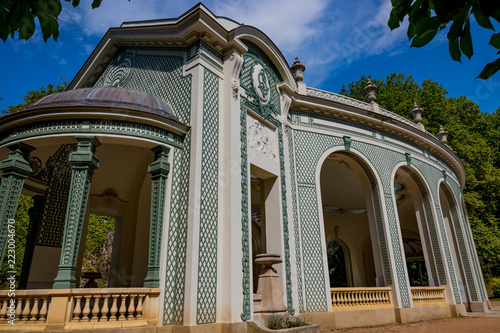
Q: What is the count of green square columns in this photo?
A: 3